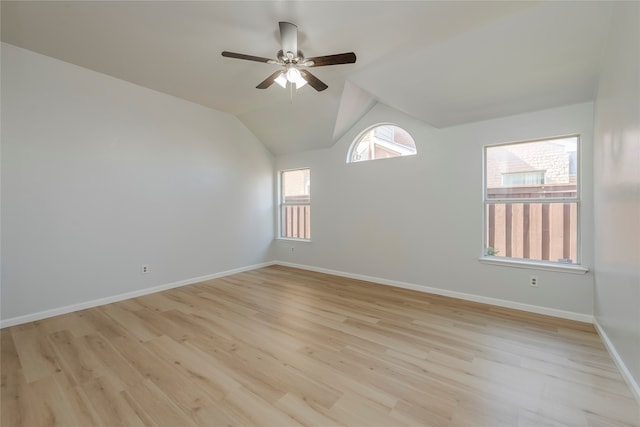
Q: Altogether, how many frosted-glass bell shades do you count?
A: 3